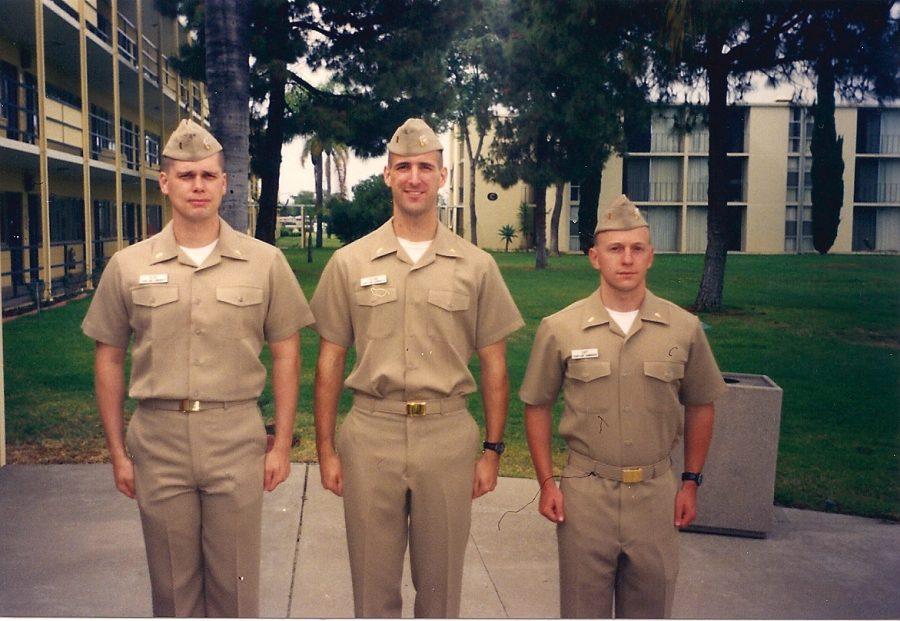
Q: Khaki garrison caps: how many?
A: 3